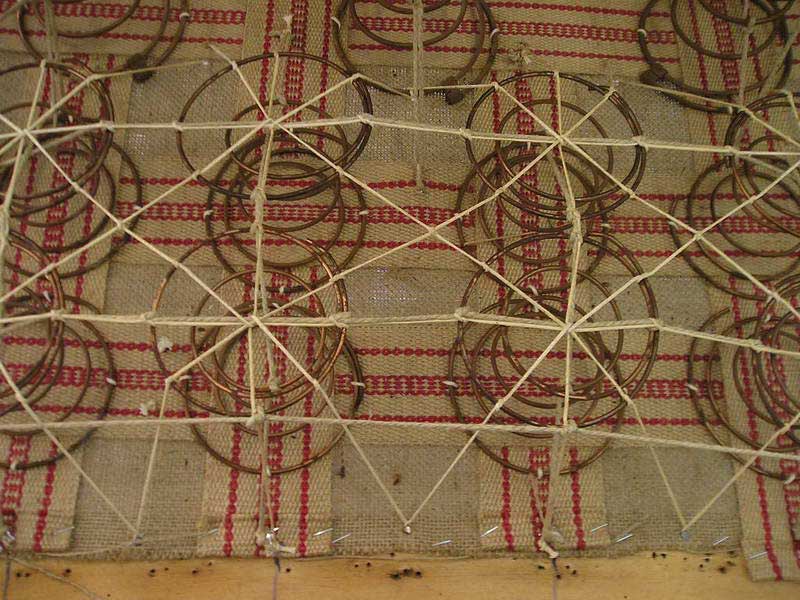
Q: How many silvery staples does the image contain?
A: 10